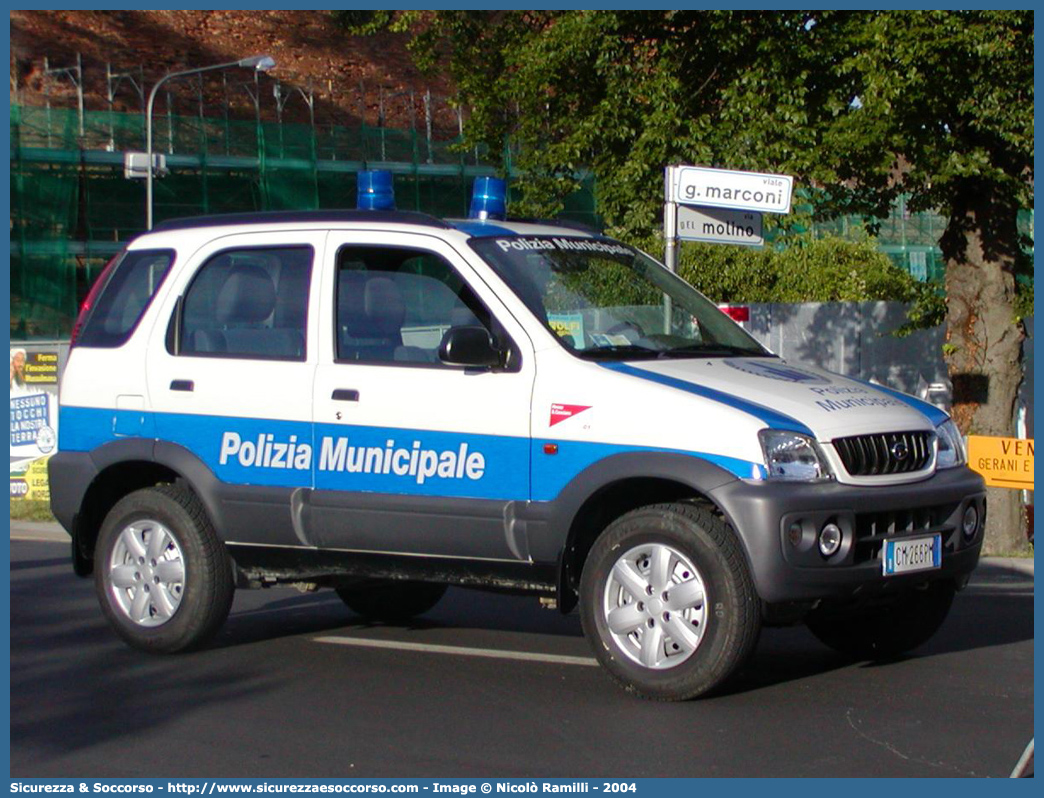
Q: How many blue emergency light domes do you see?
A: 2